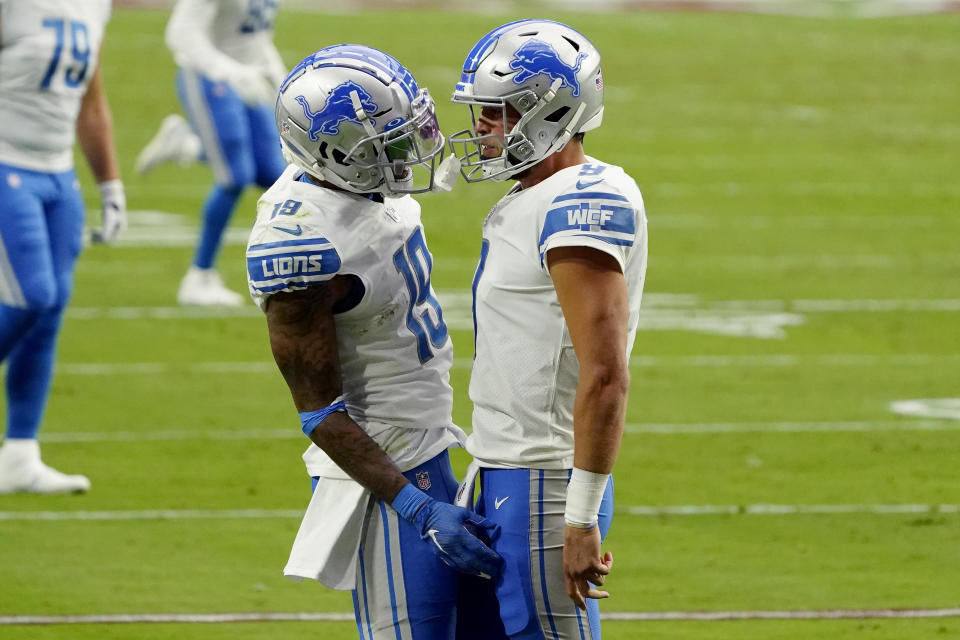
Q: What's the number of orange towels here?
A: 0